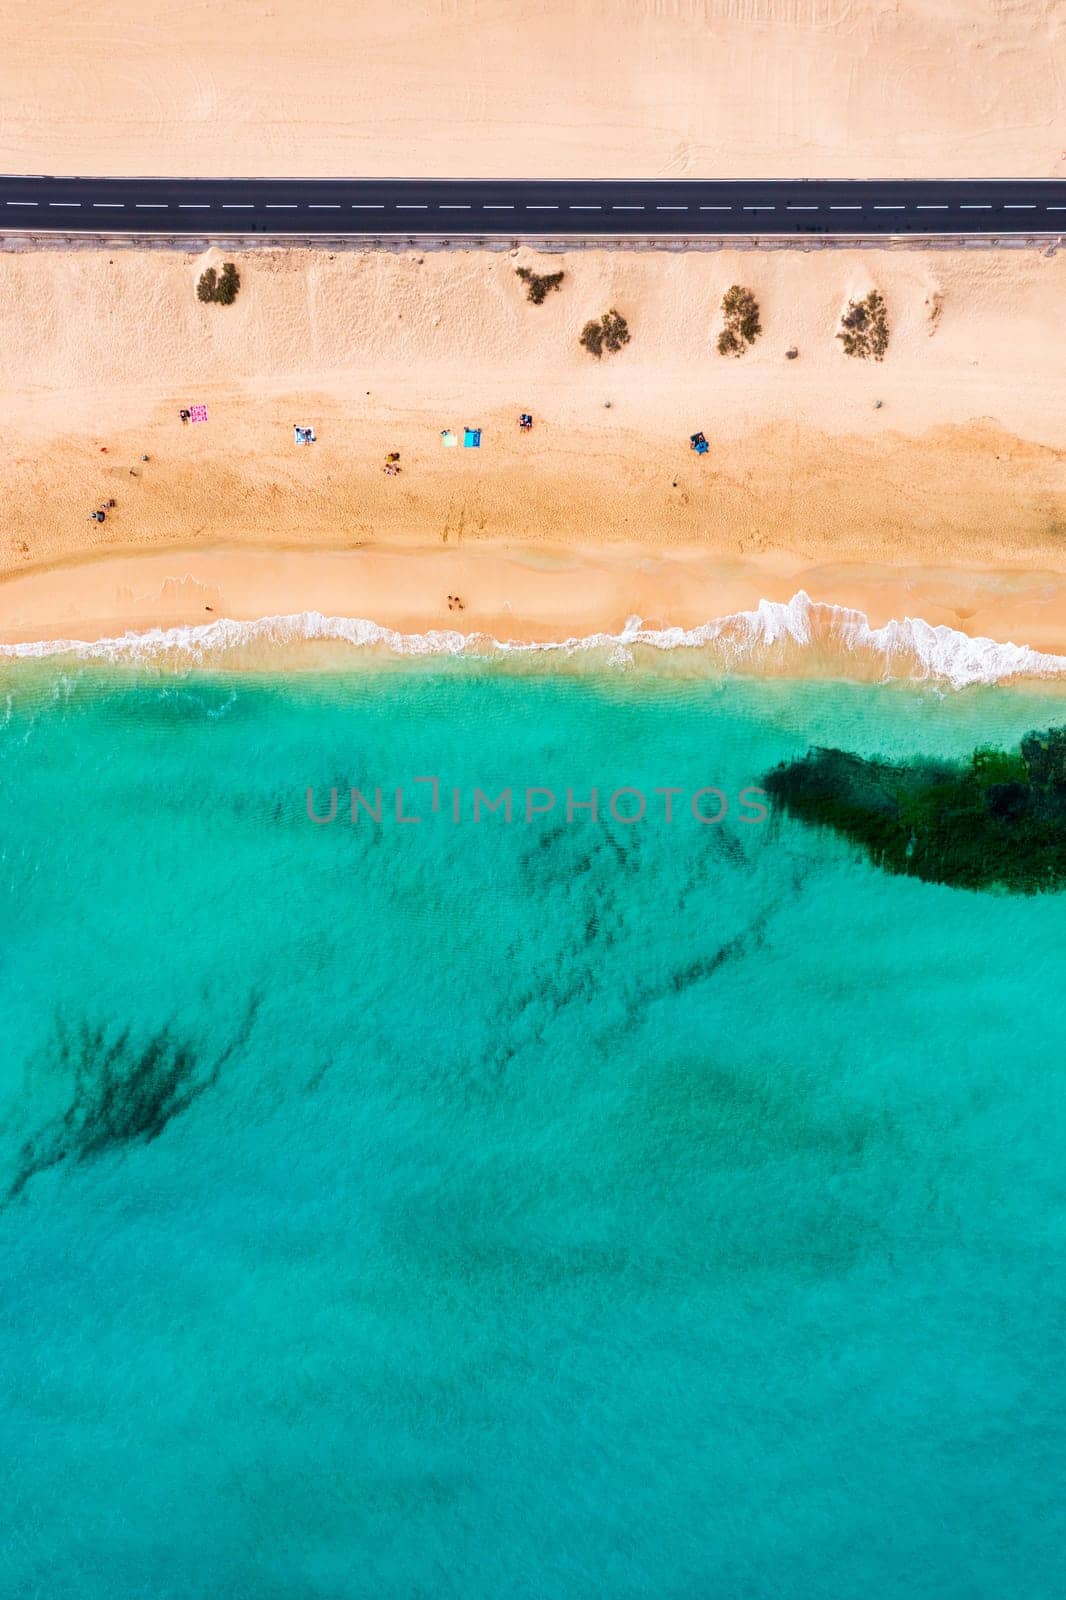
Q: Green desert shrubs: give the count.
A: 5